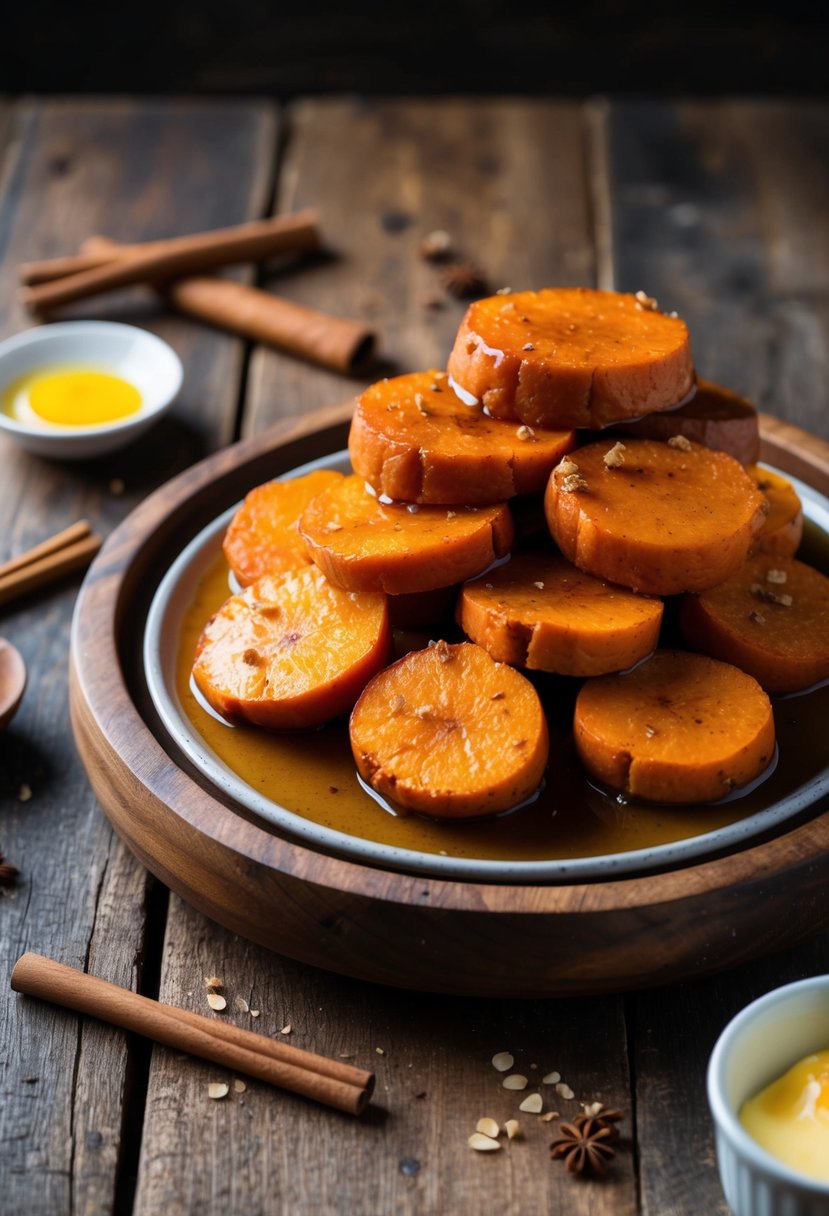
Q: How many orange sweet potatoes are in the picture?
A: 12